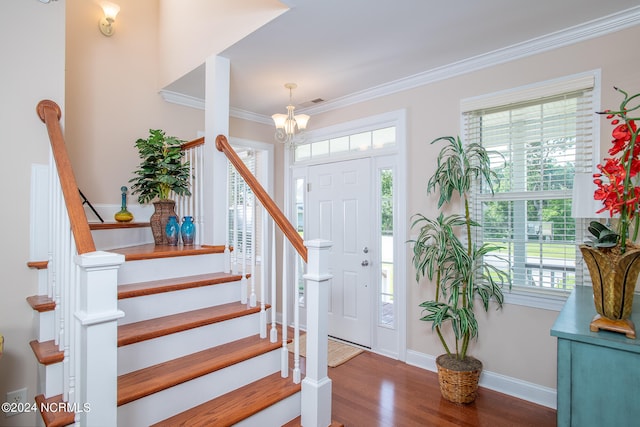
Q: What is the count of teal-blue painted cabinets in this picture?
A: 1